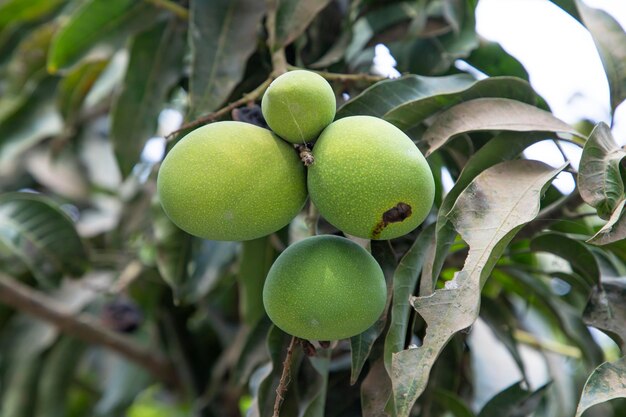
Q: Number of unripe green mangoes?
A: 4